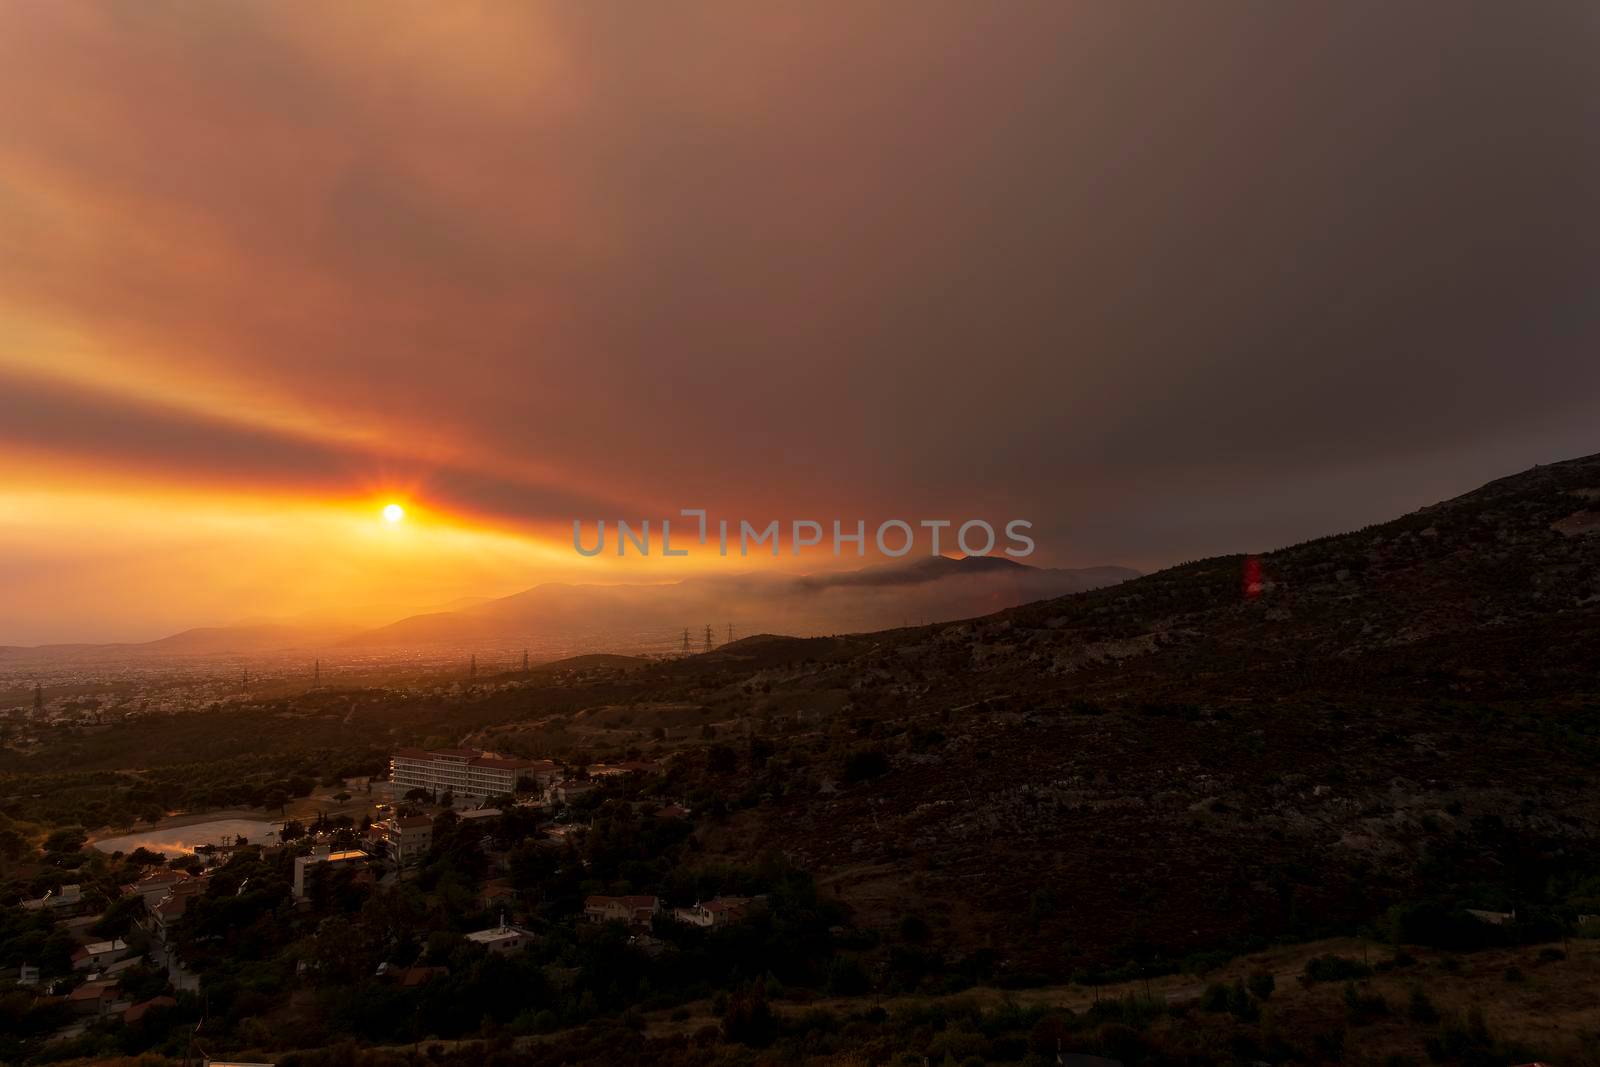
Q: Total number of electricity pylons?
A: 8